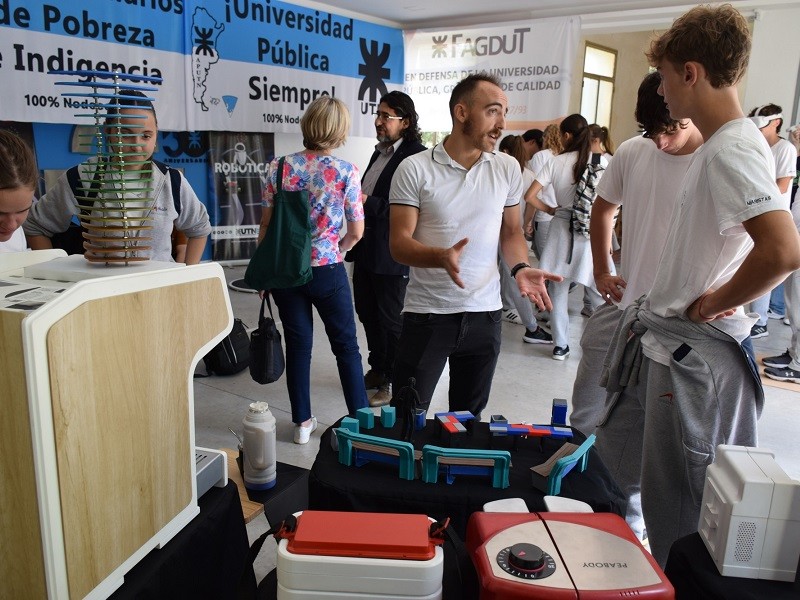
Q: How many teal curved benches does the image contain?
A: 3